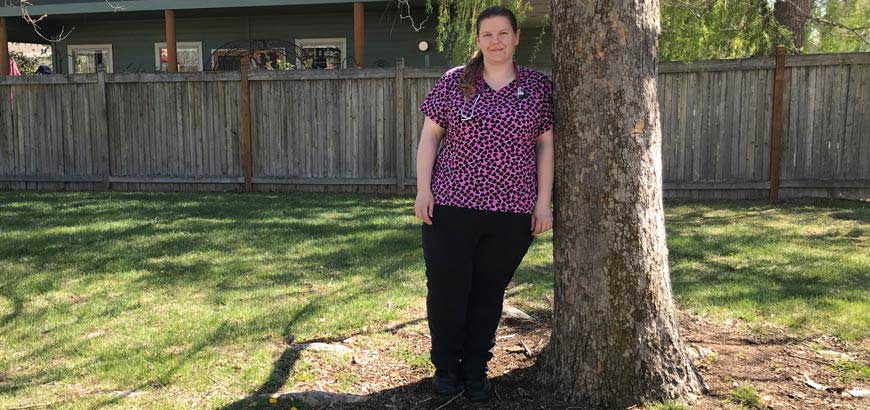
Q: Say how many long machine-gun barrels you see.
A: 0